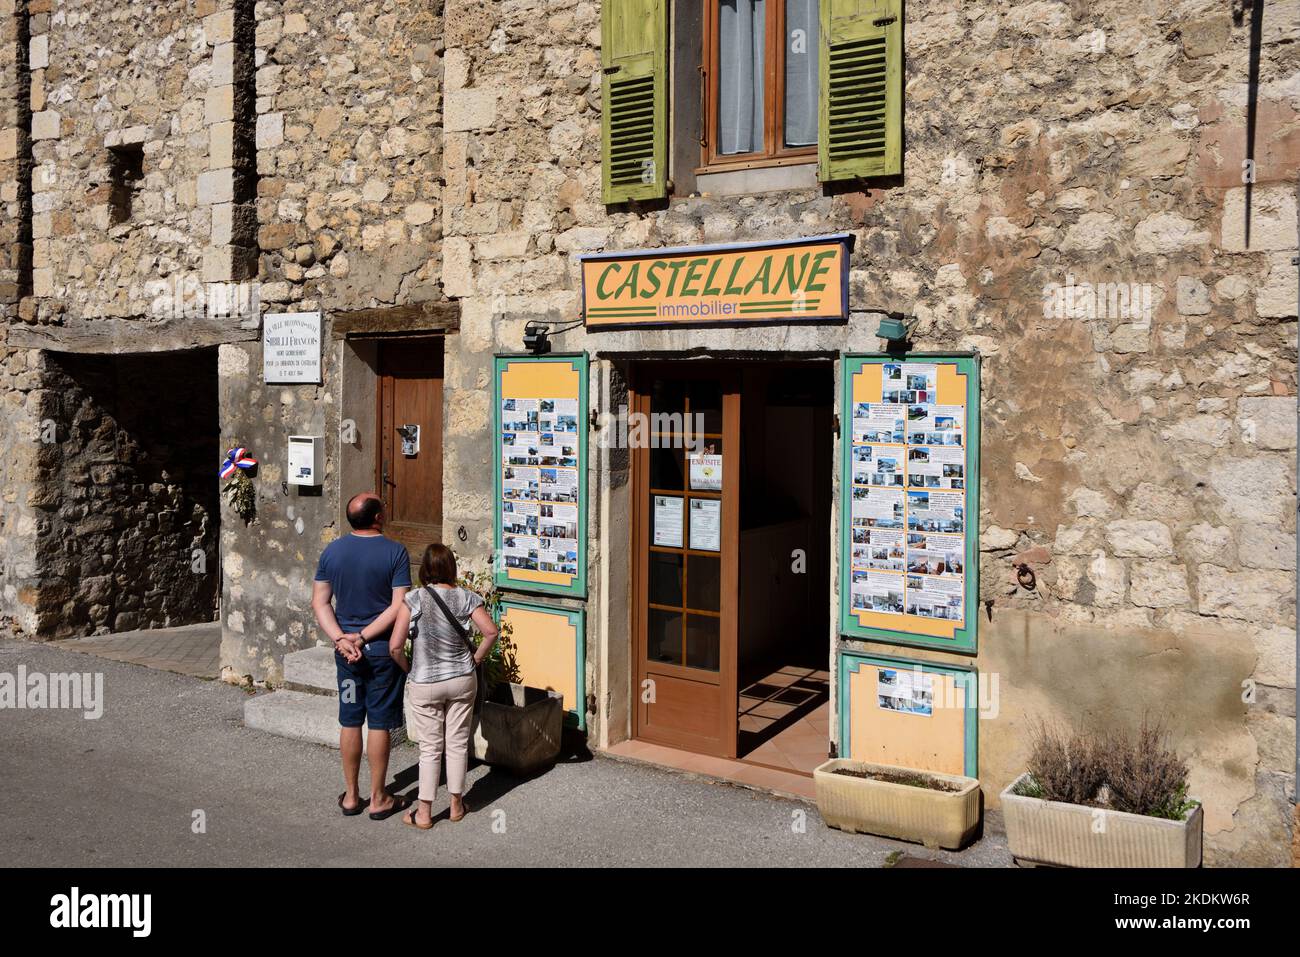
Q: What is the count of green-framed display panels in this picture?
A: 4